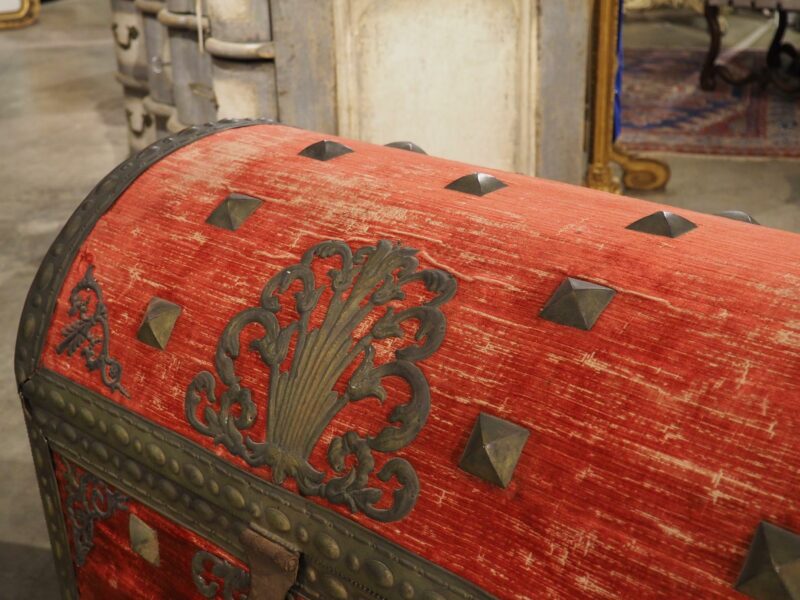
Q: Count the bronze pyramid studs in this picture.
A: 11